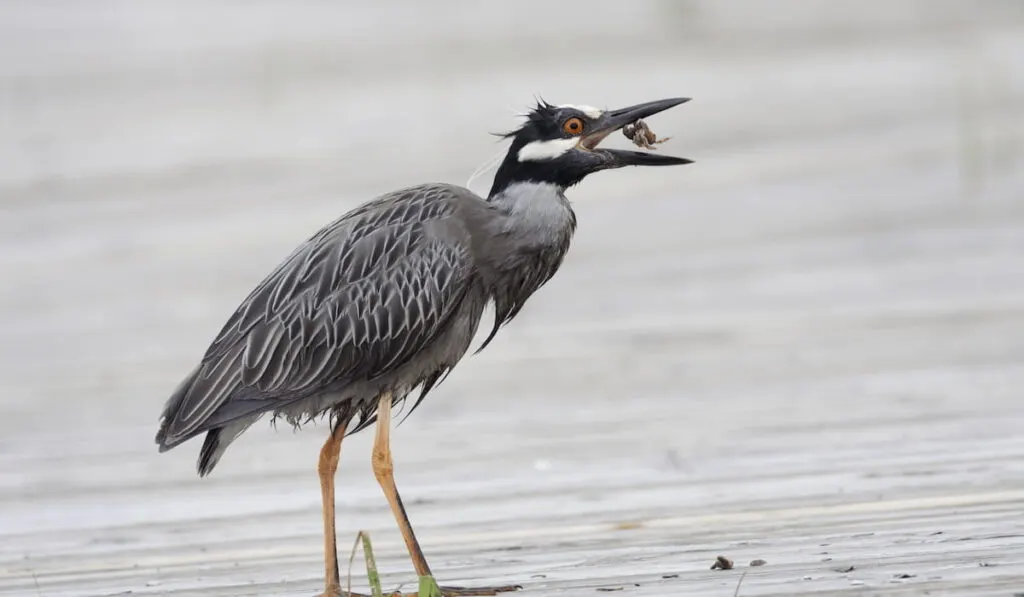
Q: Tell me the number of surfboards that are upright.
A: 0